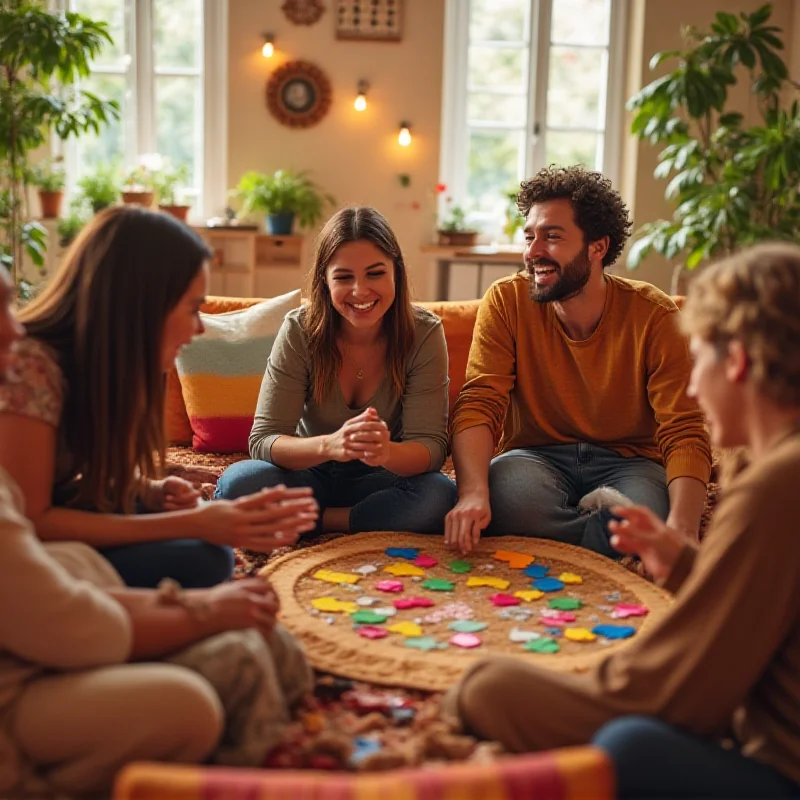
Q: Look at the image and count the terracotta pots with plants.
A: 4